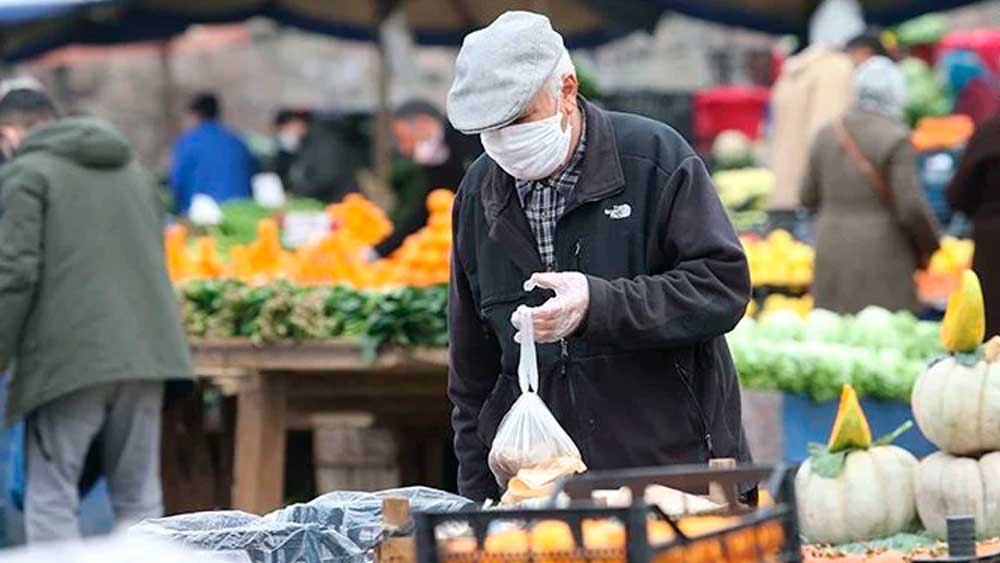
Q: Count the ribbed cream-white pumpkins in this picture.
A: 3